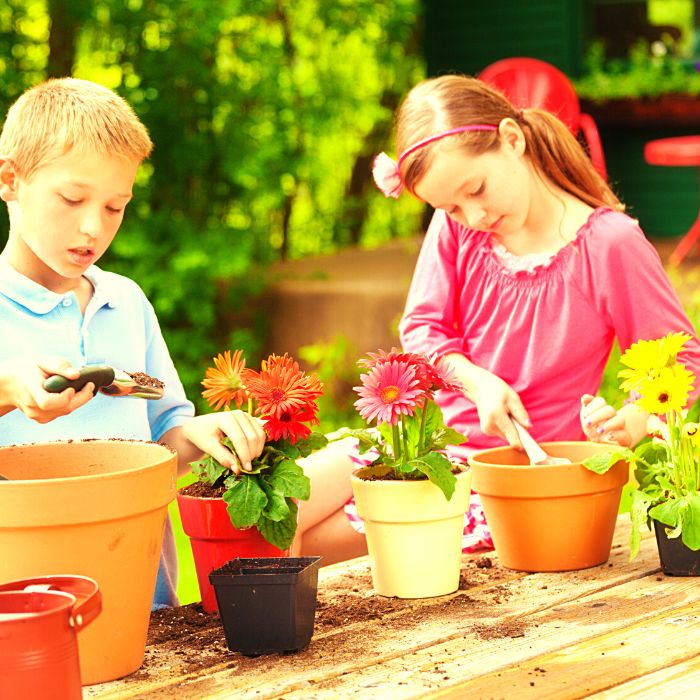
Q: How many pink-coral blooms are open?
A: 3